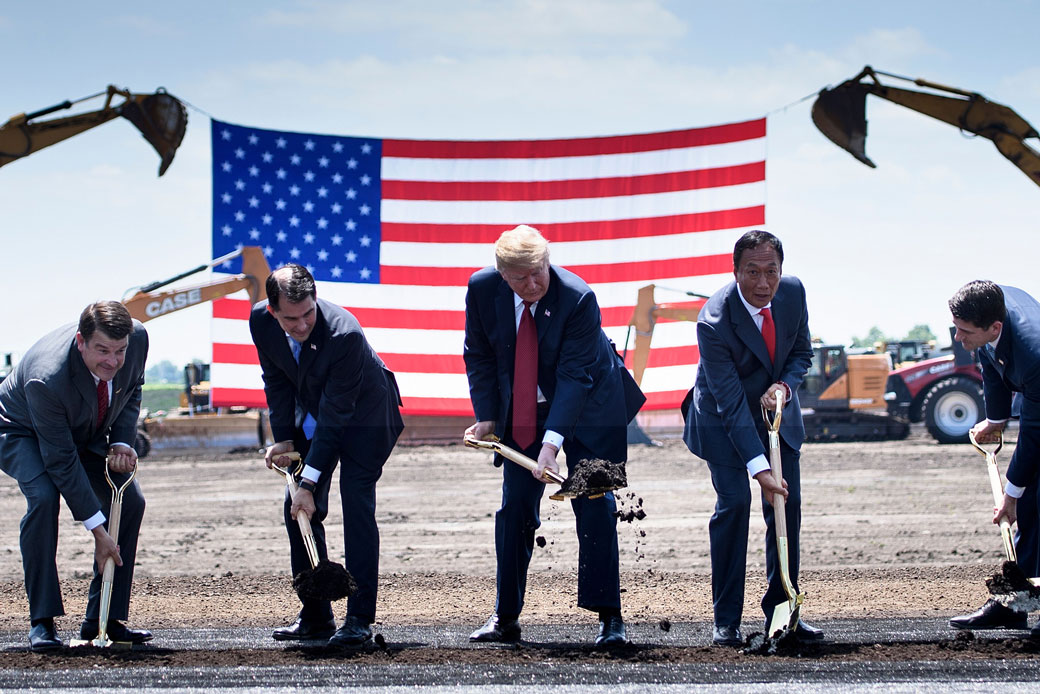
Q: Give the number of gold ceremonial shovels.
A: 5